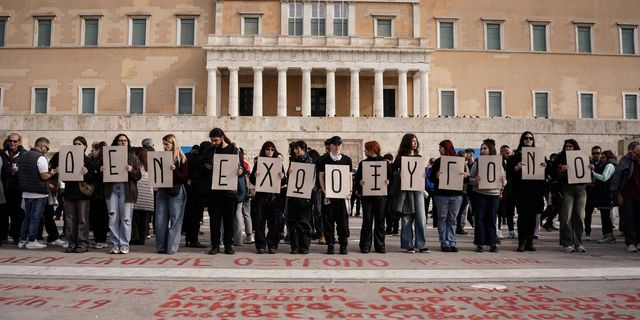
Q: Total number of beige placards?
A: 13